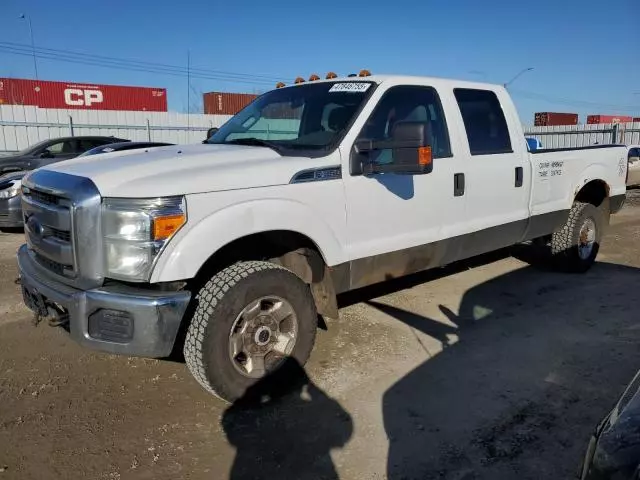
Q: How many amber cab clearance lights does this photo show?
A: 5